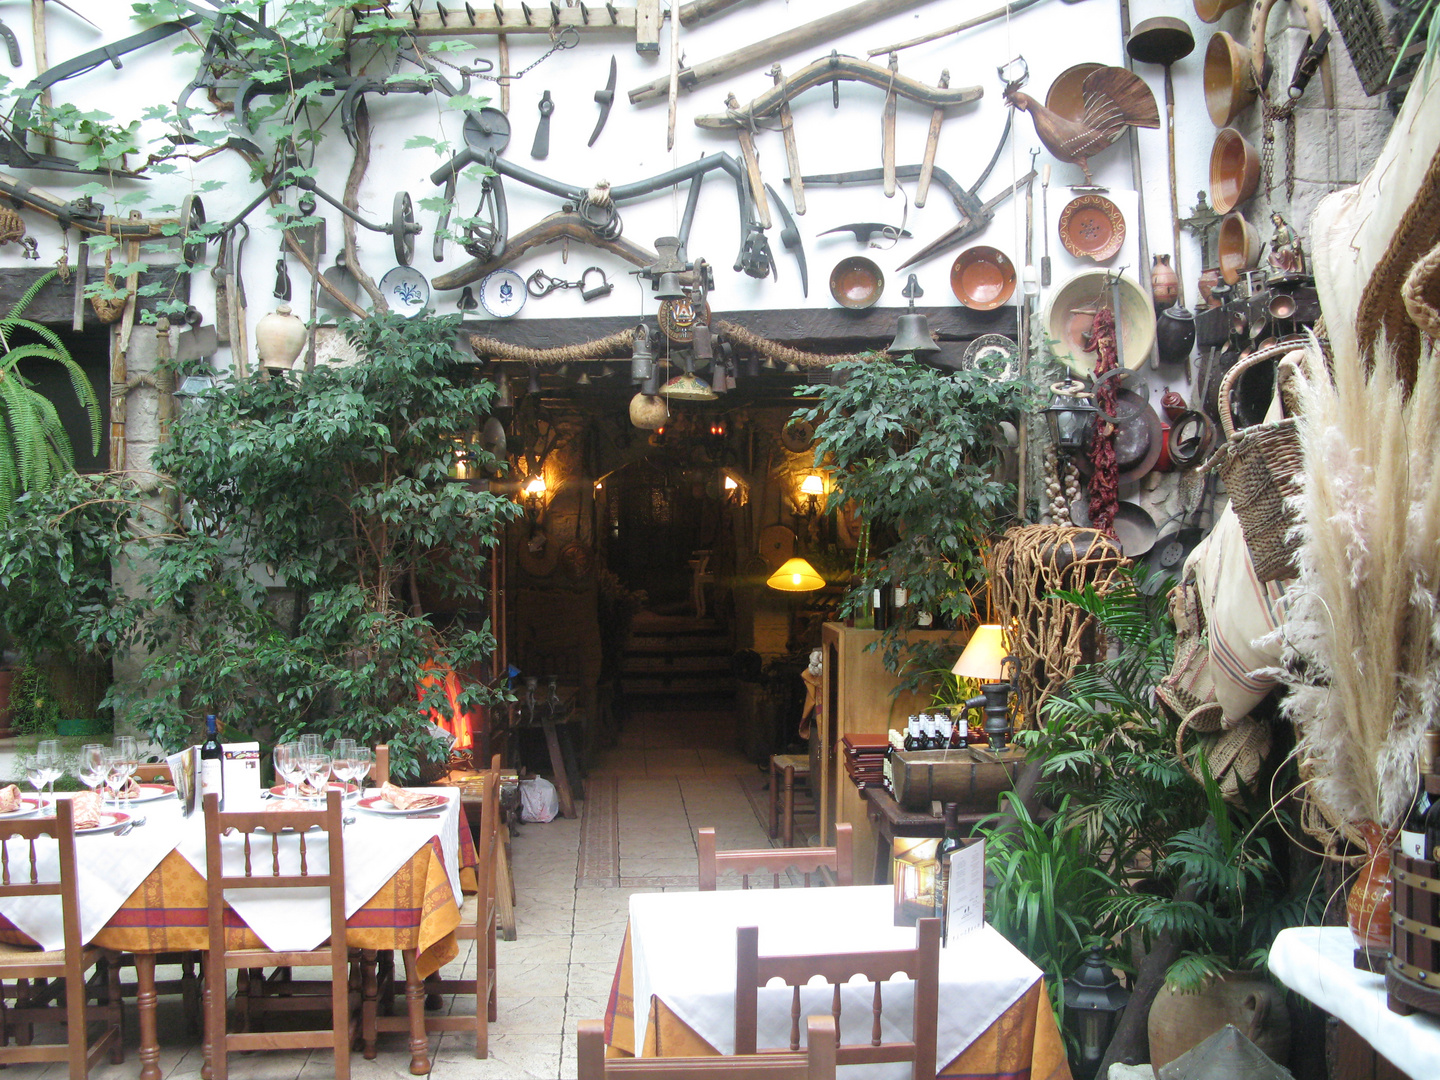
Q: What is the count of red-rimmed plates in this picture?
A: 5